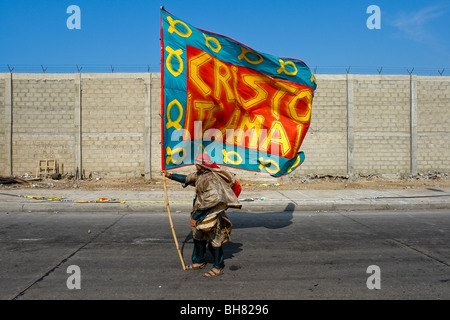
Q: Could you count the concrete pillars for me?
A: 5